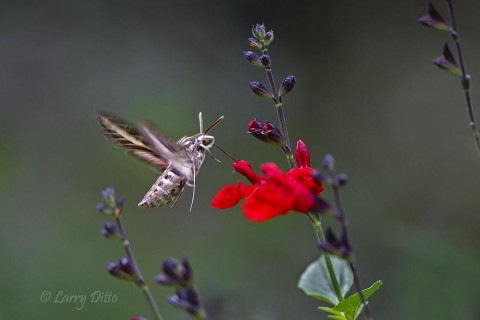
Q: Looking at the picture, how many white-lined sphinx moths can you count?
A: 1